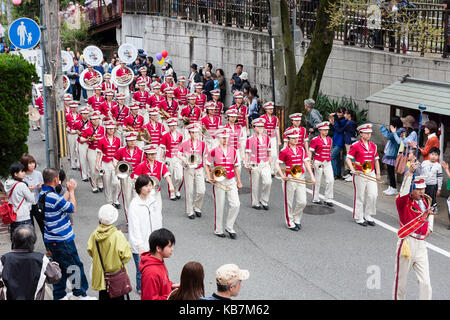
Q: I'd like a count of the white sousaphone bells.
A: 3